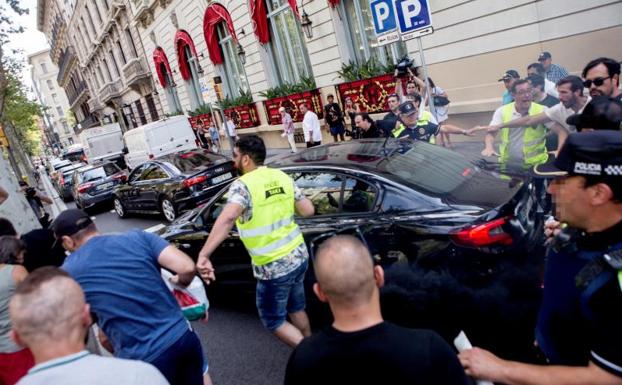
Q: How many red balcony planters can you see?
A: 4